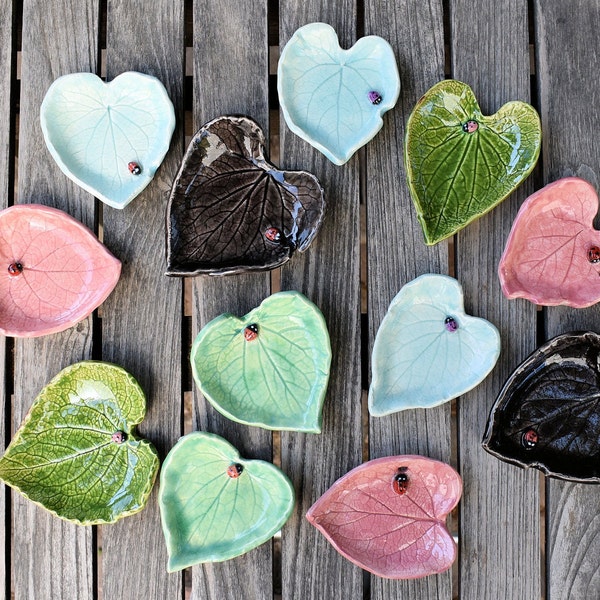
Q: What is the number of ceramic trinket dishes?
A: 12